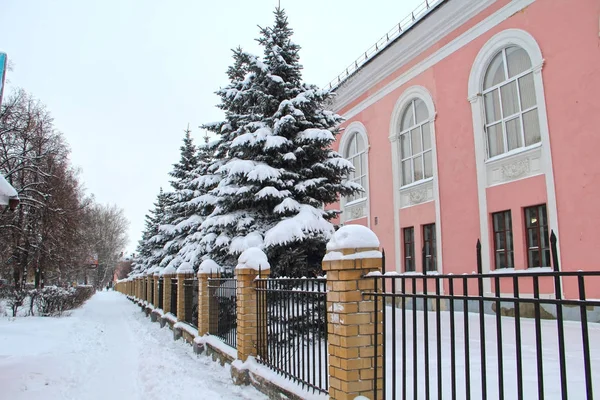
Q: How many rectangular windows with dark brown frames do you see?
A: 4